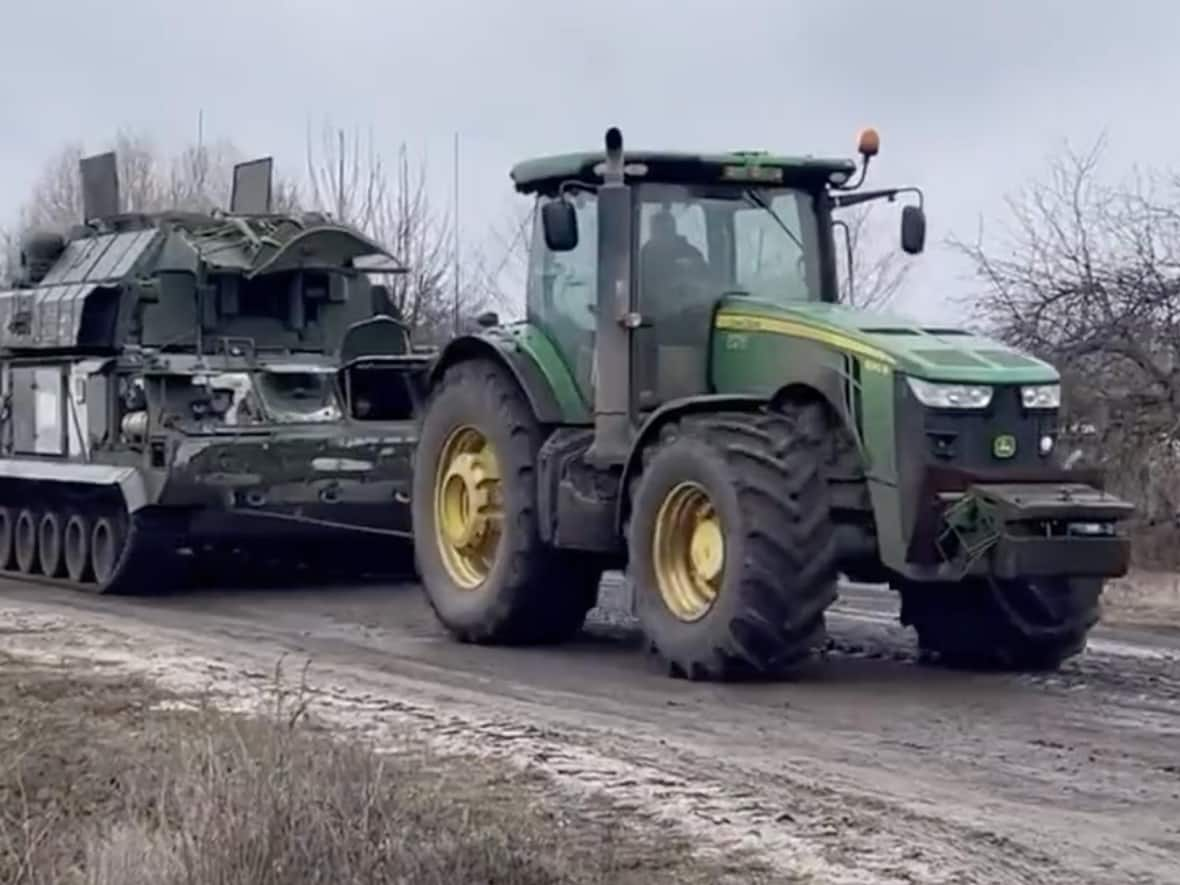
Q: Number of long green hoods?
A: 1